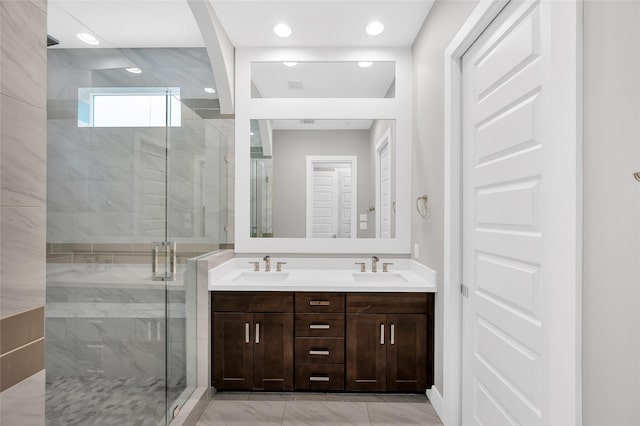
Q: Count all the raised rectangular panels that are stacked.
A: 6